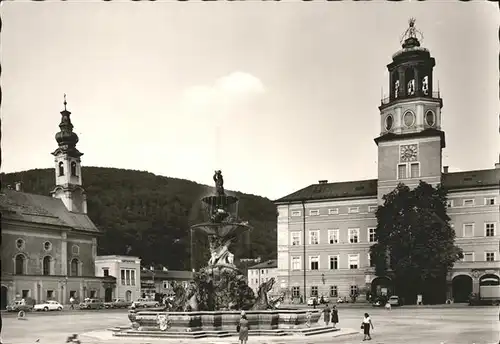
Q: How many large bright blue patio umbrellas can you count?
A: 0